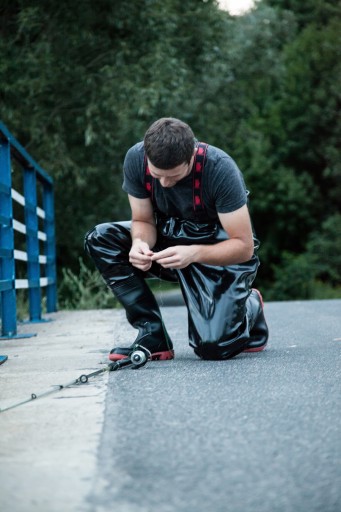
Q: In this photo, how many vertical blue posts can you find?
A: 3